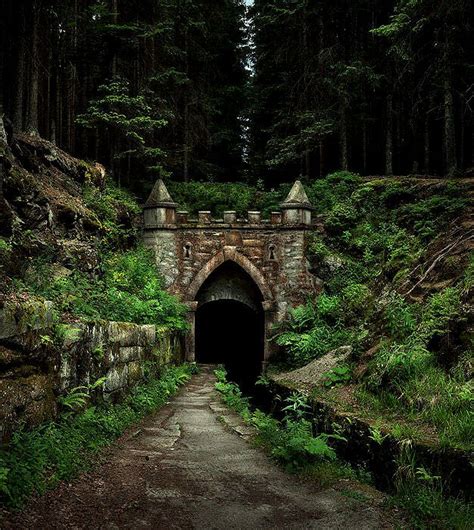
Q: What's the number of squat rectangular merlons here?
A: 5